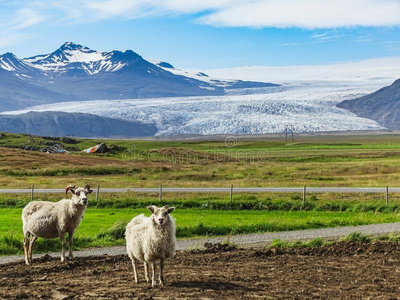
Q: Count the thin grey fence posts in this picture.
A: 6